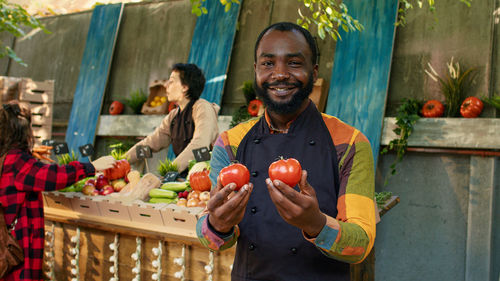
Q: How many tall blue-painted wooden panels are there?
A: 3